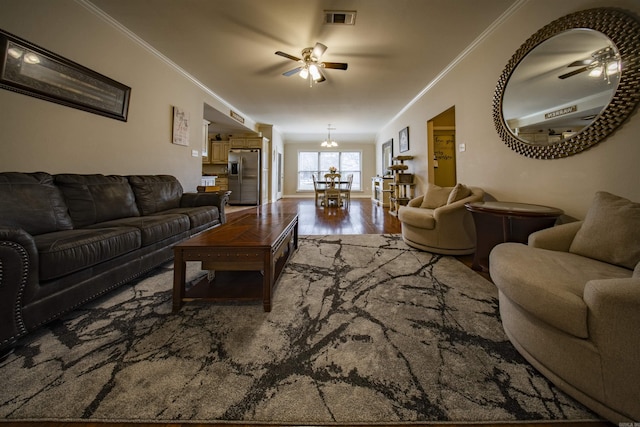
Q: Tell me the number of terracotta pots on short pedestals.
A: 0